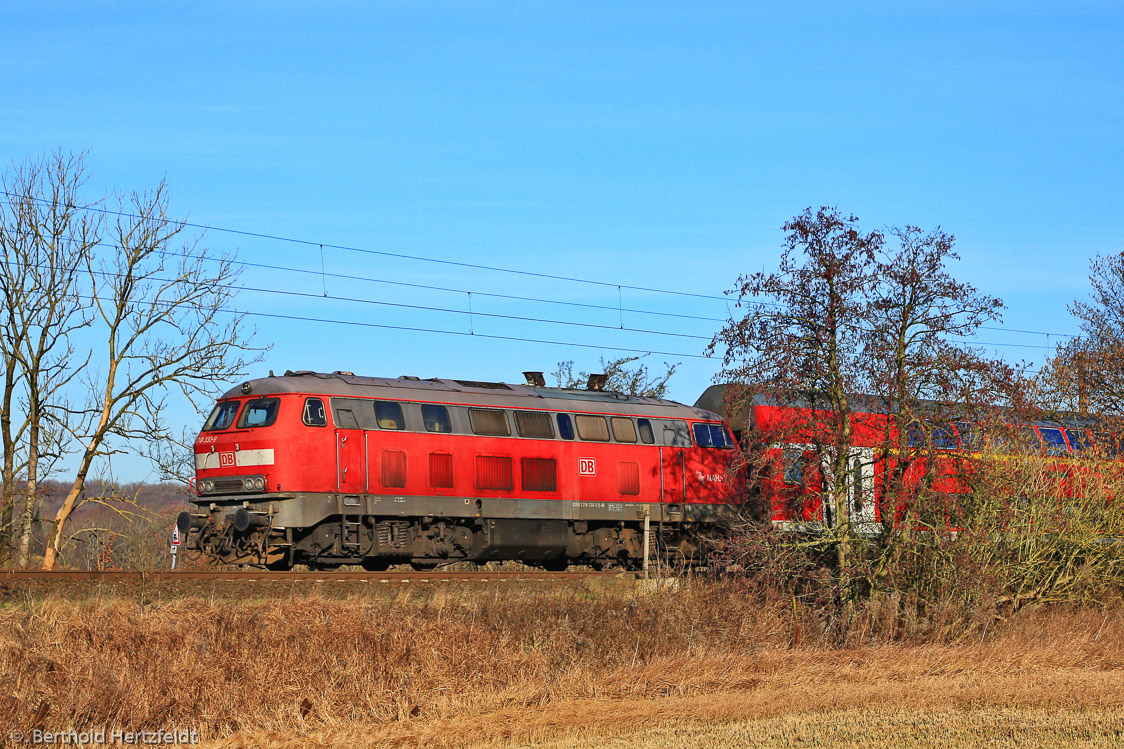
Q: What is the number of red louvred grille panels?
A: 5